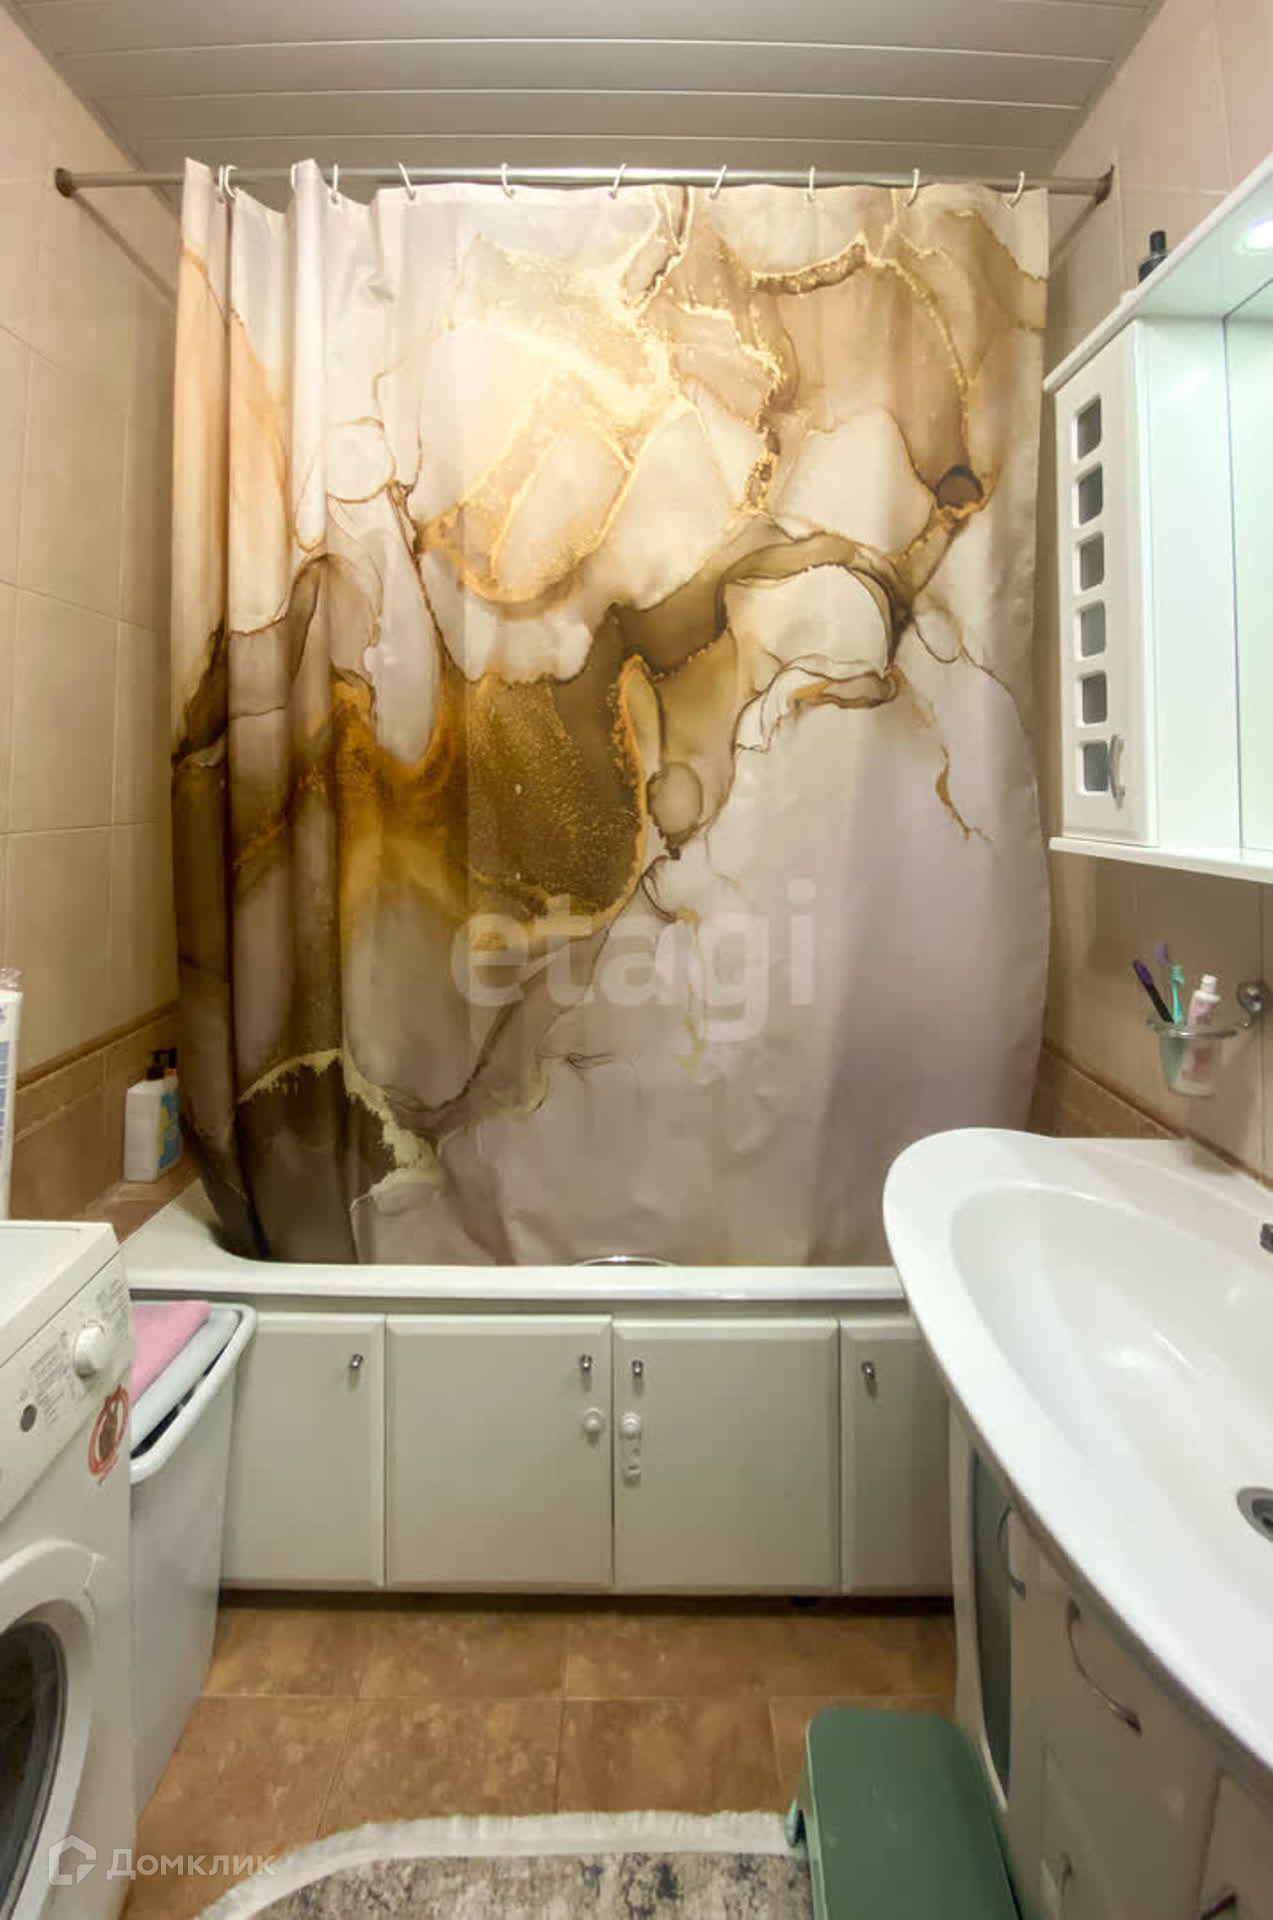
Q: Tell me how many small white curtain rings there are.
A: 11